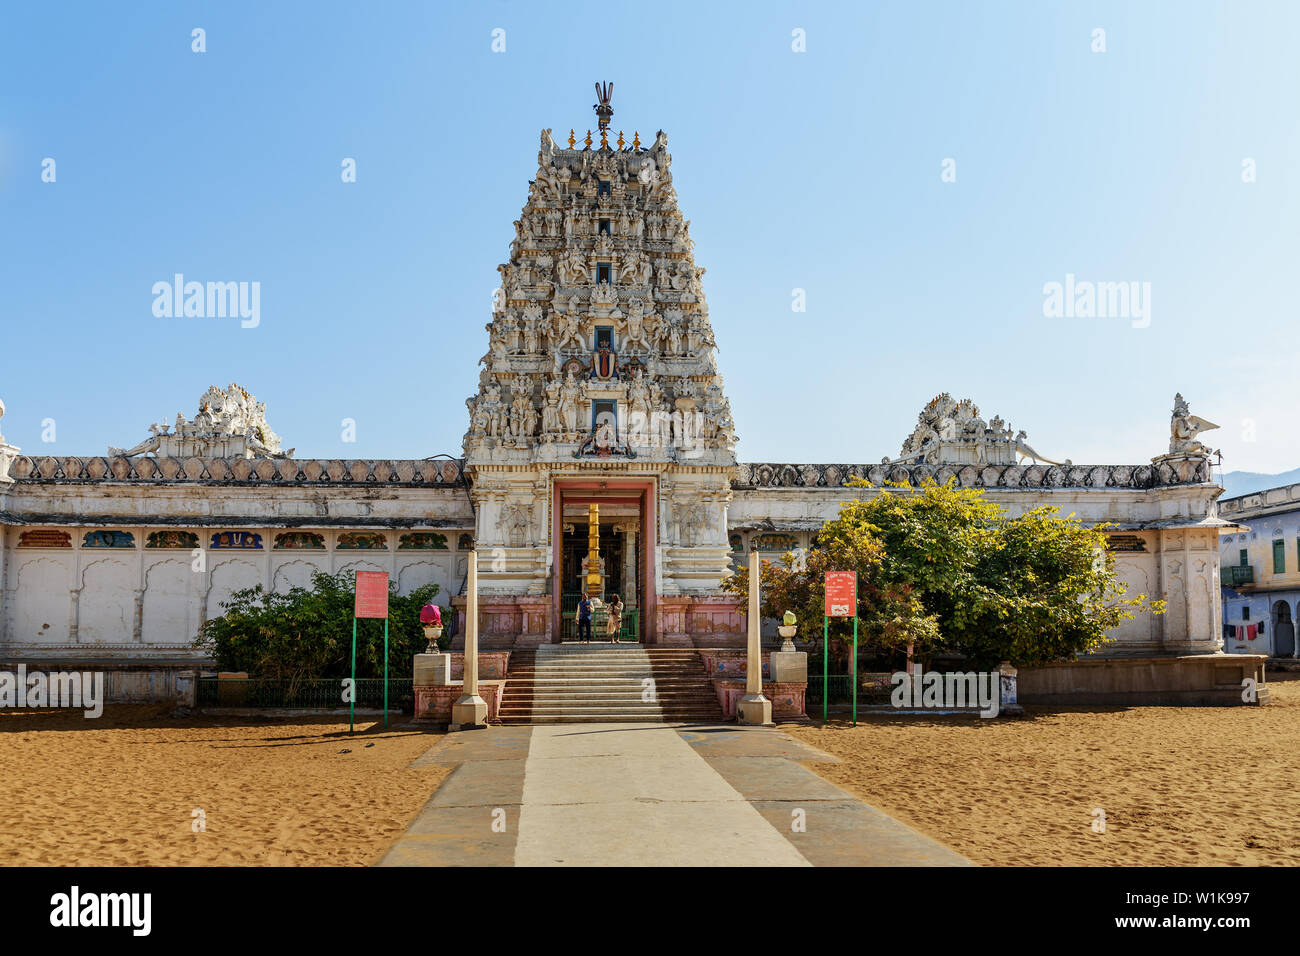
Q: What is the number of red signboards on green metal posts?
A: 2